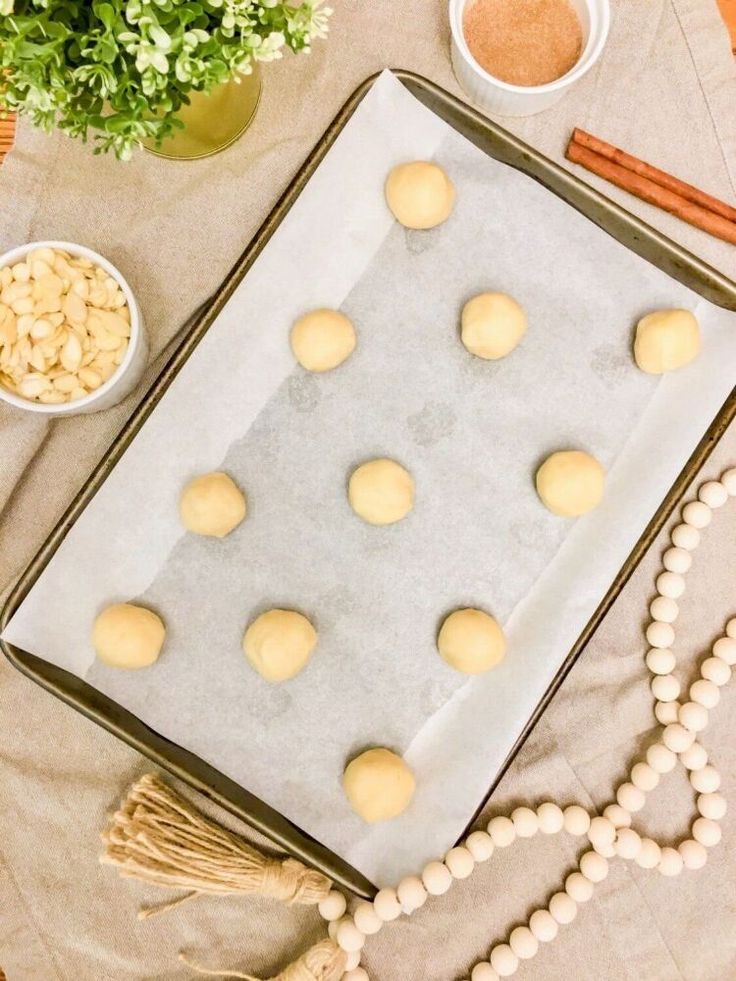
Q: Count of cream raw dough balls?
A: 11